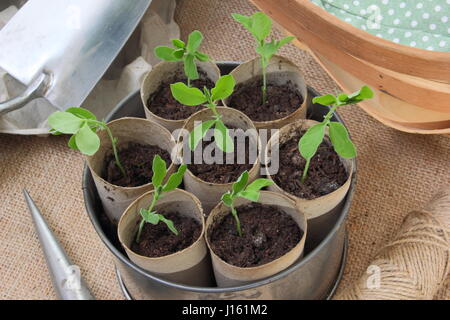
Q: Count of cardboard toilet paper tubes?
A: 7